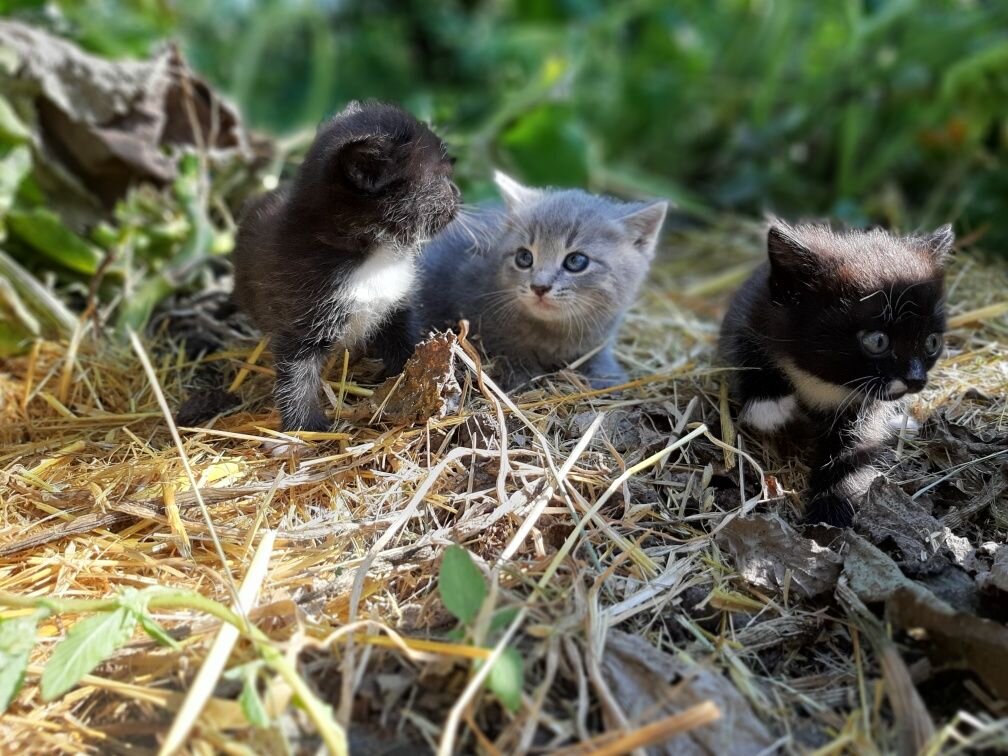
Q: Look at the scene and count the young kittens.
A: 3